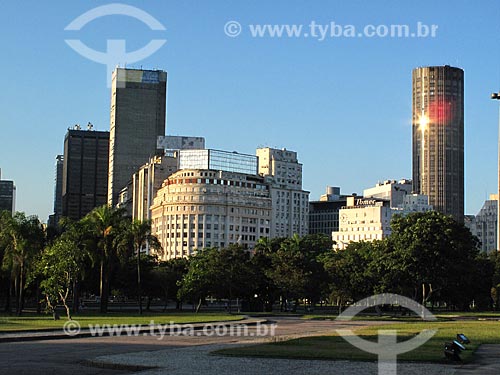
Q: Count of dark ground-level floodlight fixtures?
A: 2